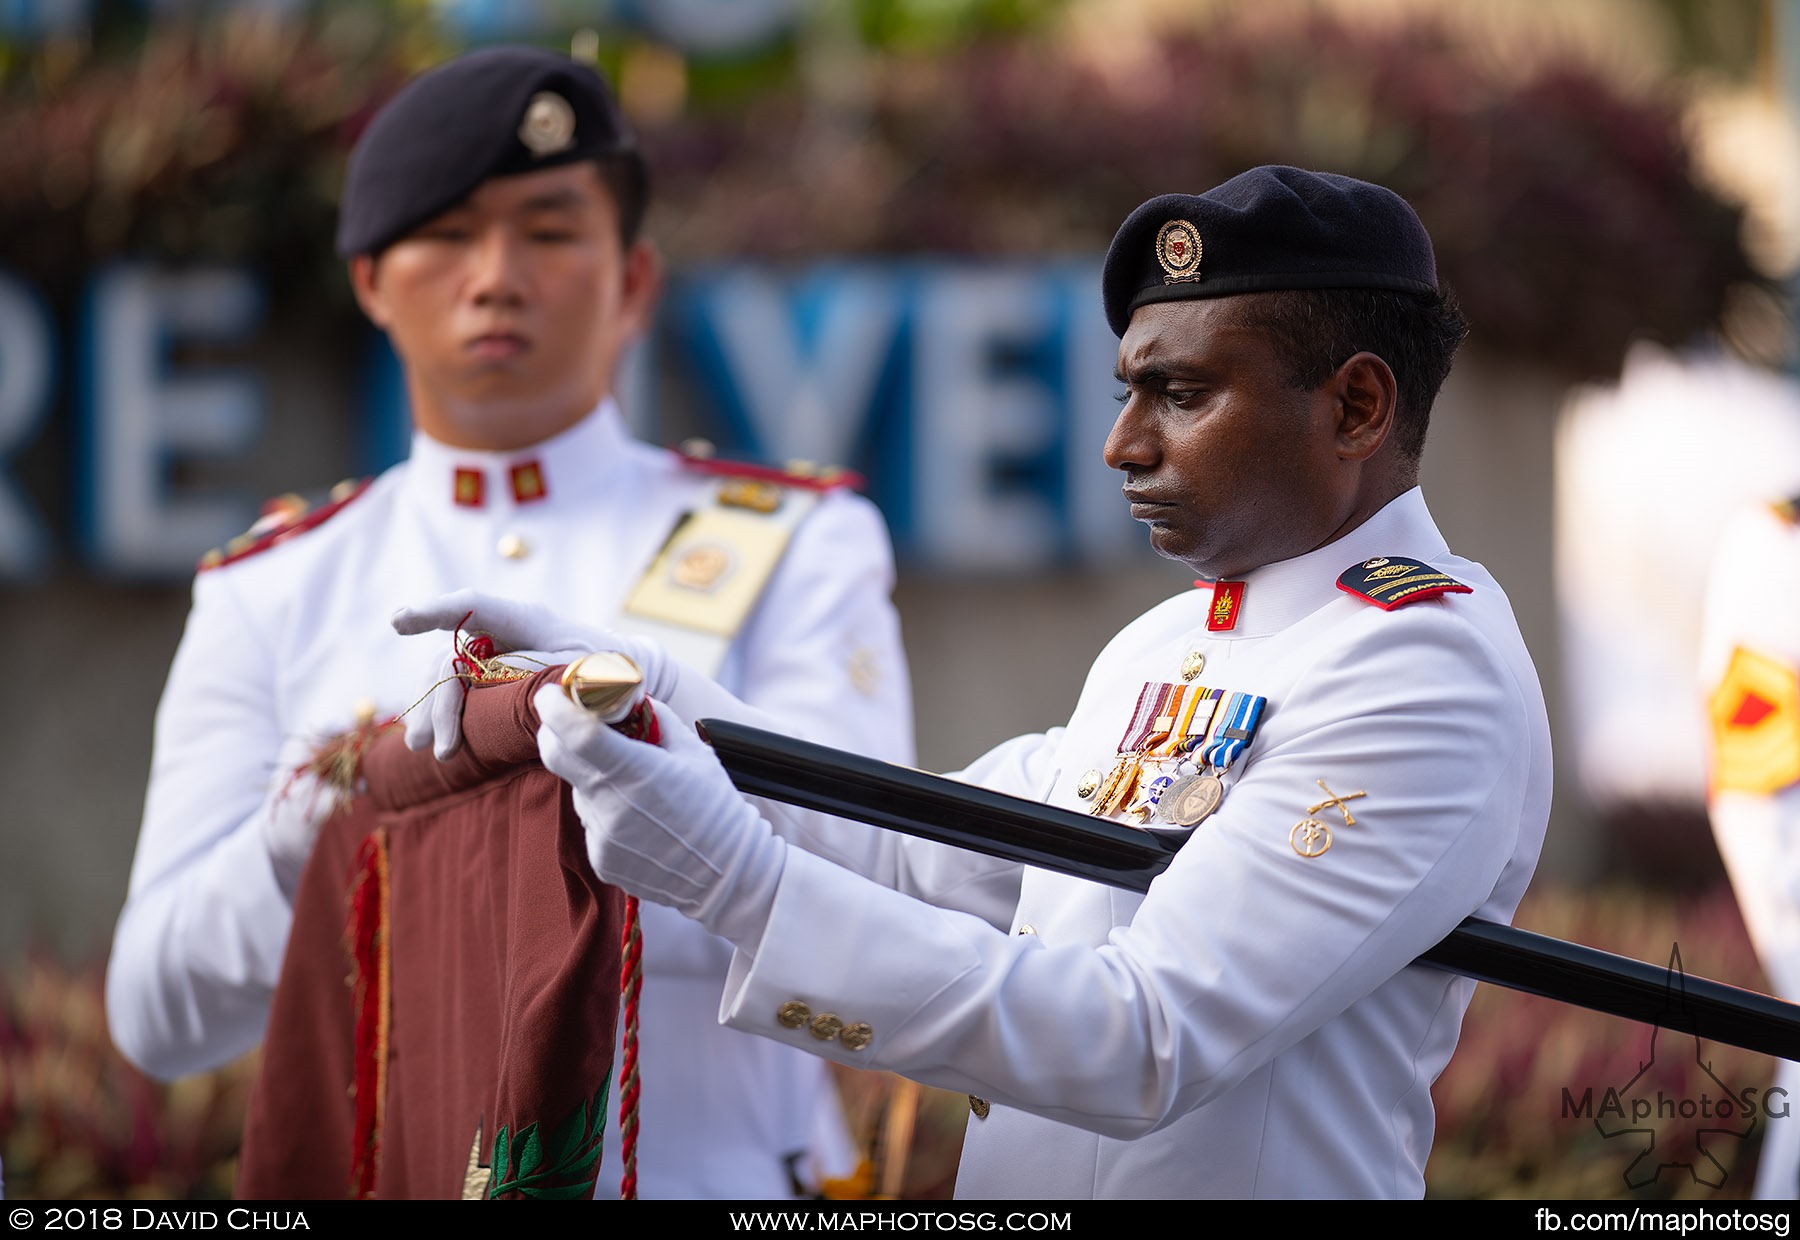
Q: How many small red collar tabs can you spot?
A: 3